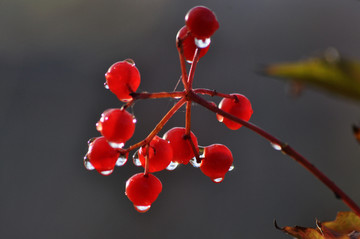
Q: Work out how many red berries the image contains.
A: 10